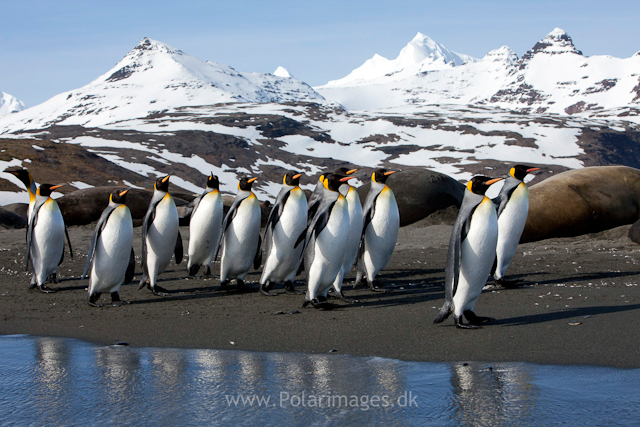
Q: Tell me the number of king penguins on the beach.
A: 13